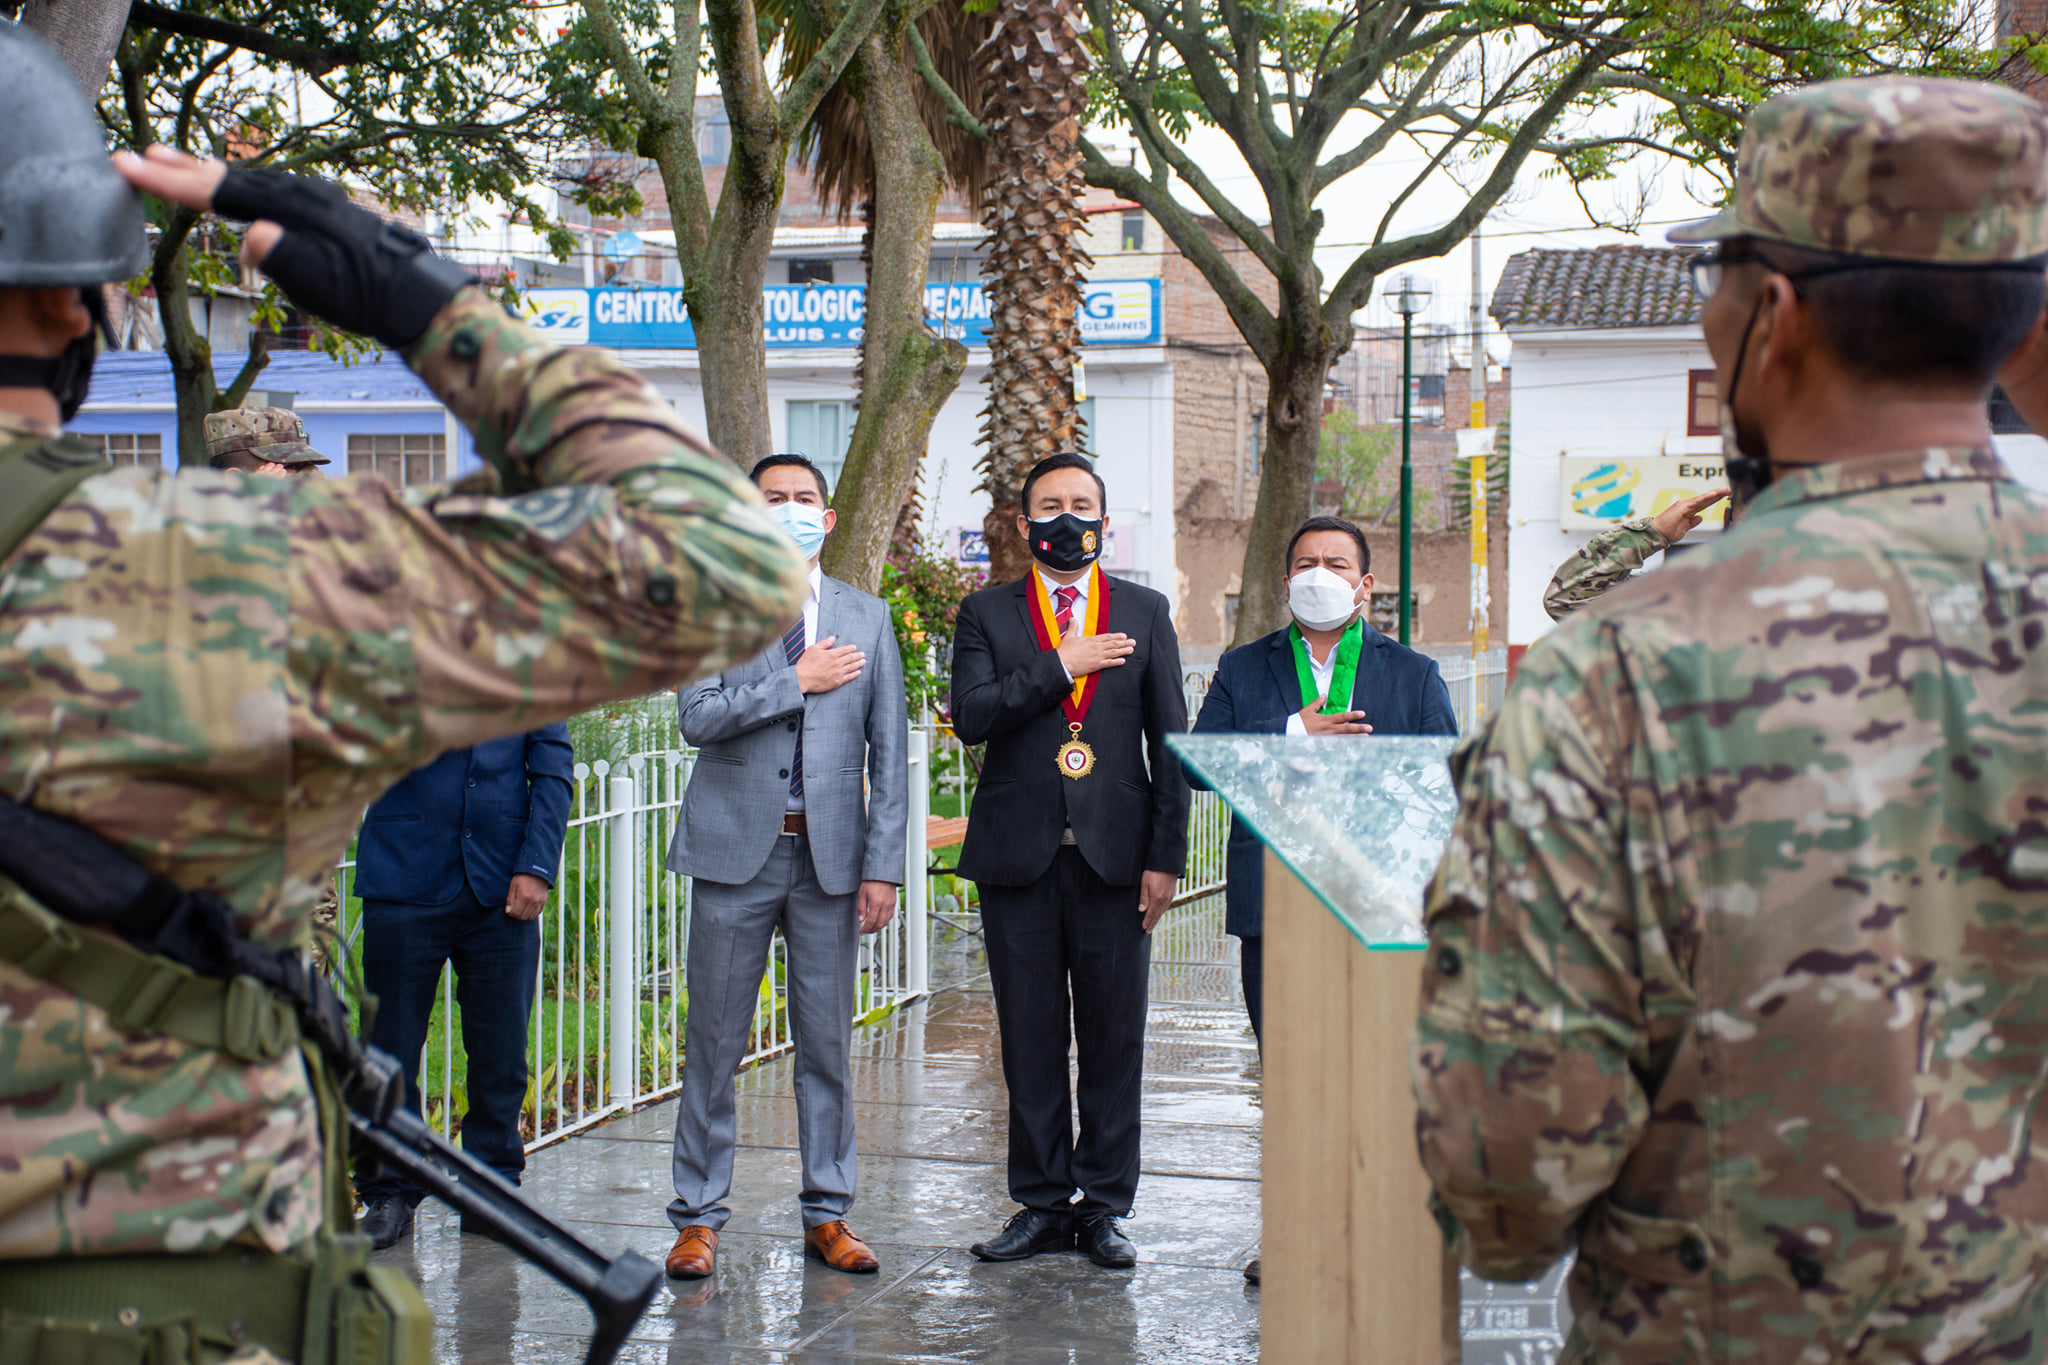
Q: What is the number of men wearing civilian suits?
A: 4